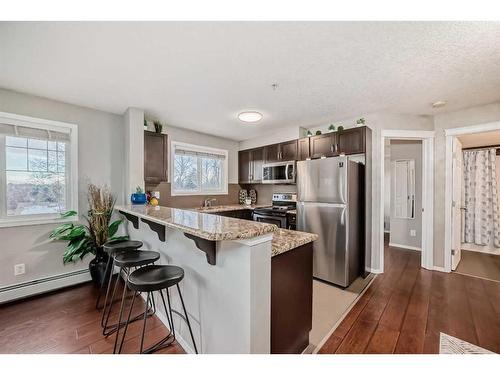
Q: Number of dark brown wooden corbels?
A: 3